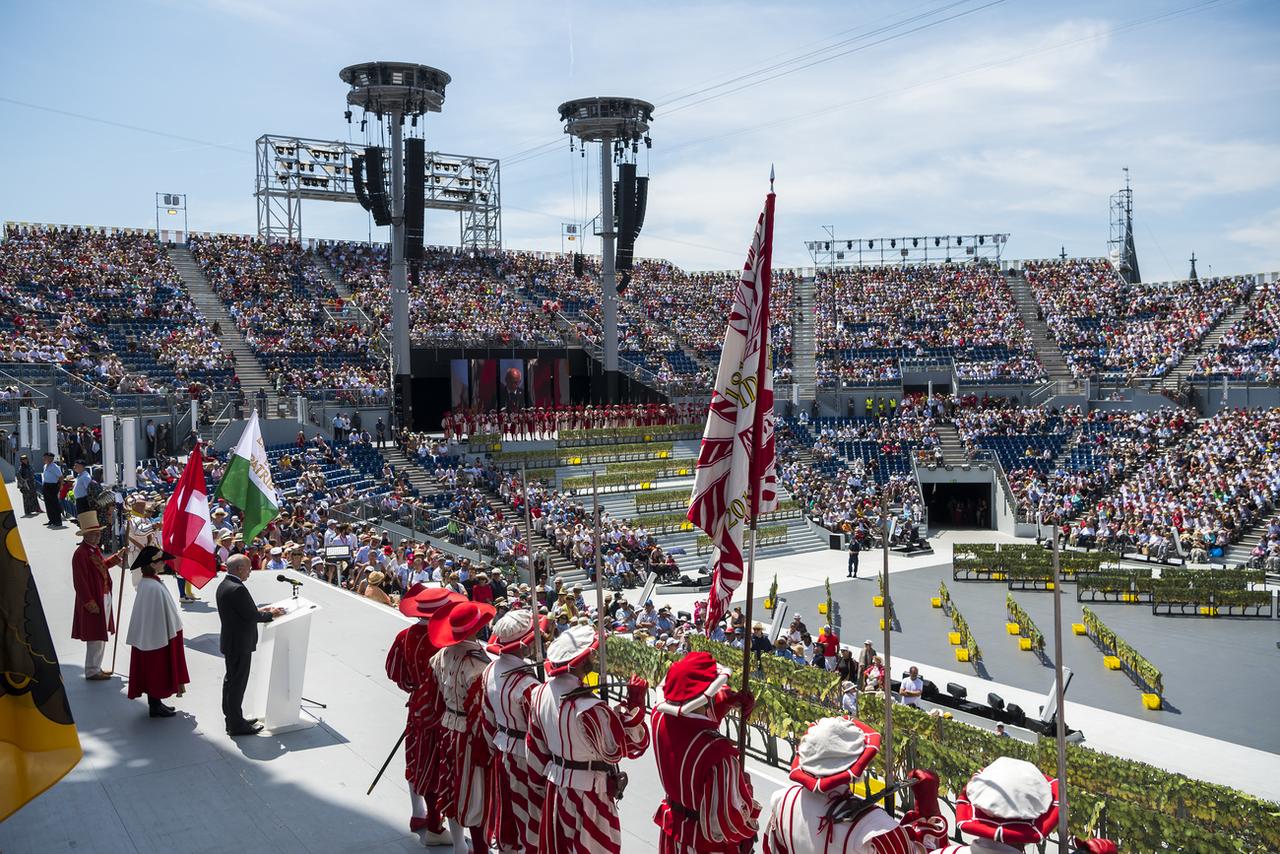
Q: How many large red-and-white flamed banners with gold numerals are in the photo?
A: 1